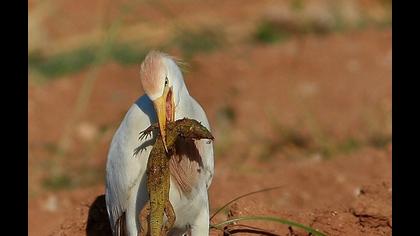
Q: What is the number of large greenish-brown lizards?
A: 1